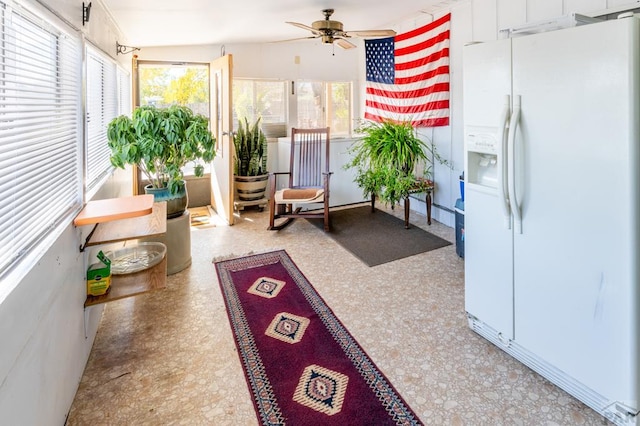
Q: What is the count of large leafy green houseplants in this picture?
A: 3